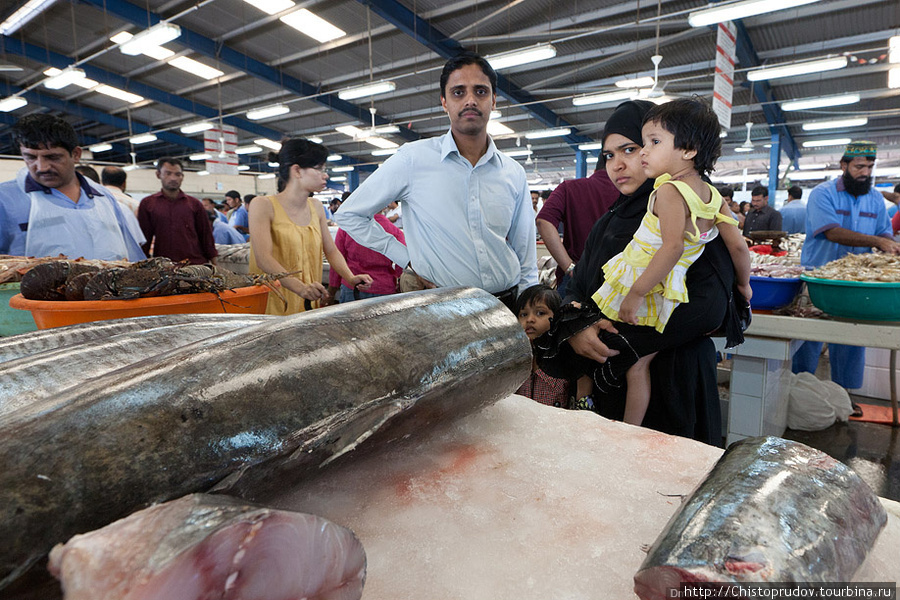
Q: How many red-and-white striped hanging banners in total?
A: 2